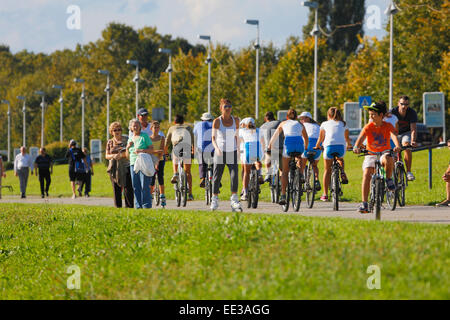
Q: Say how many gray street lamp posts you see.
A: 12